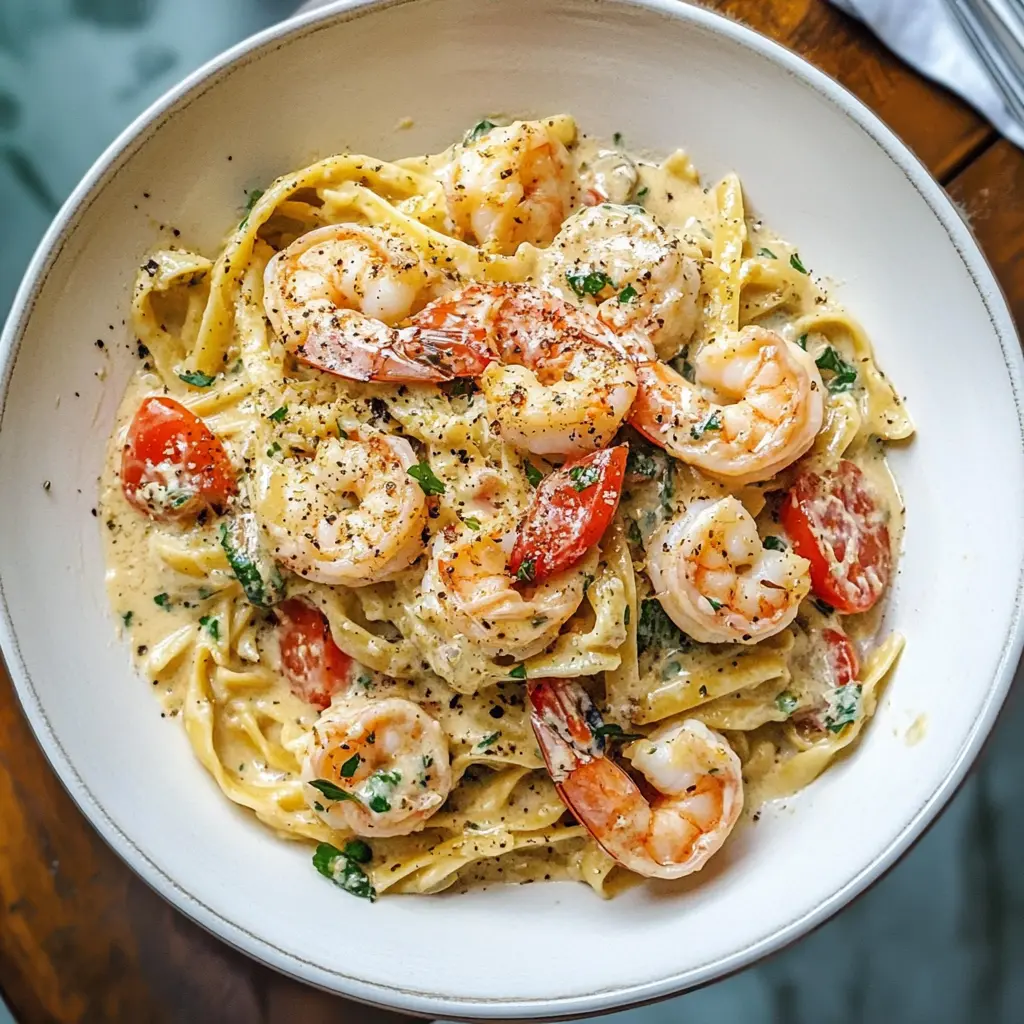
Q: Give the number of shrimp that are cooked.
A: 10